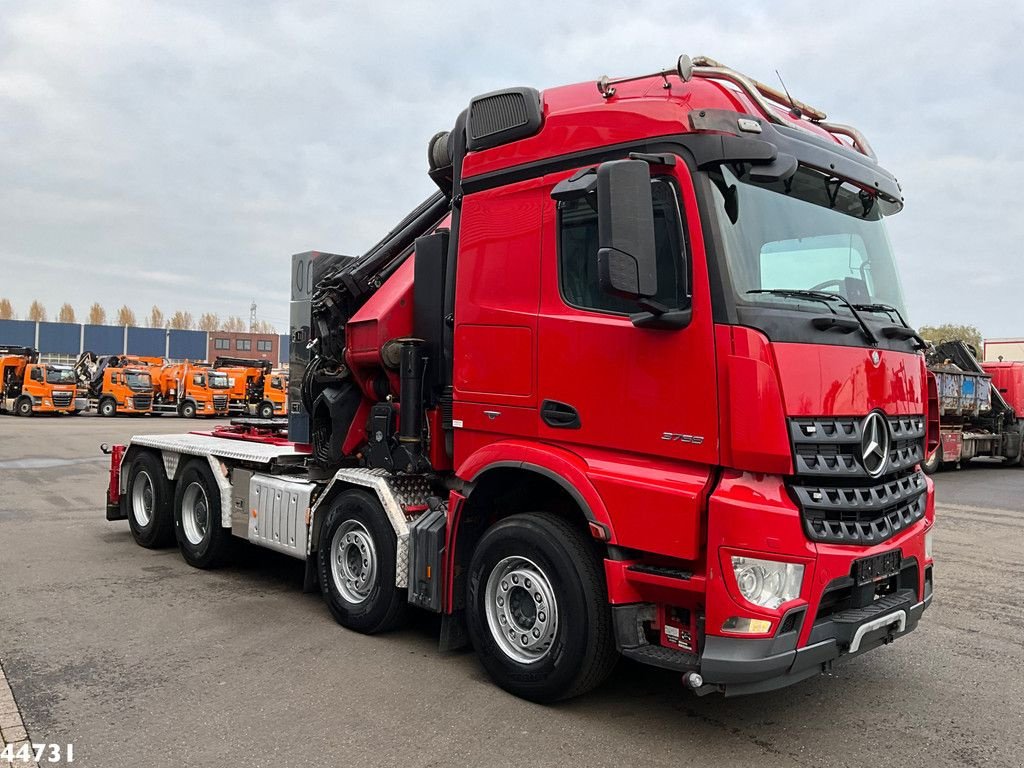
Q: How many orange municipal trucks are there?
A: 4